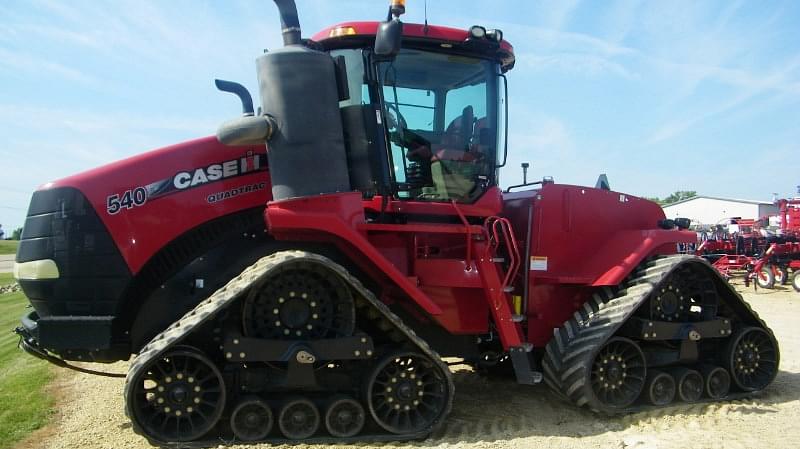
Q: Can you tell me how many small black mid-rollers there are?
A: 6